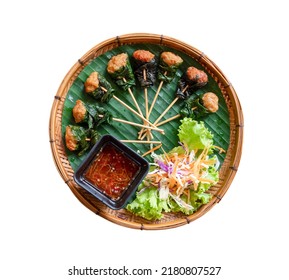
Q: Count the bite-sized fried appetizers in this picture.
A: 8